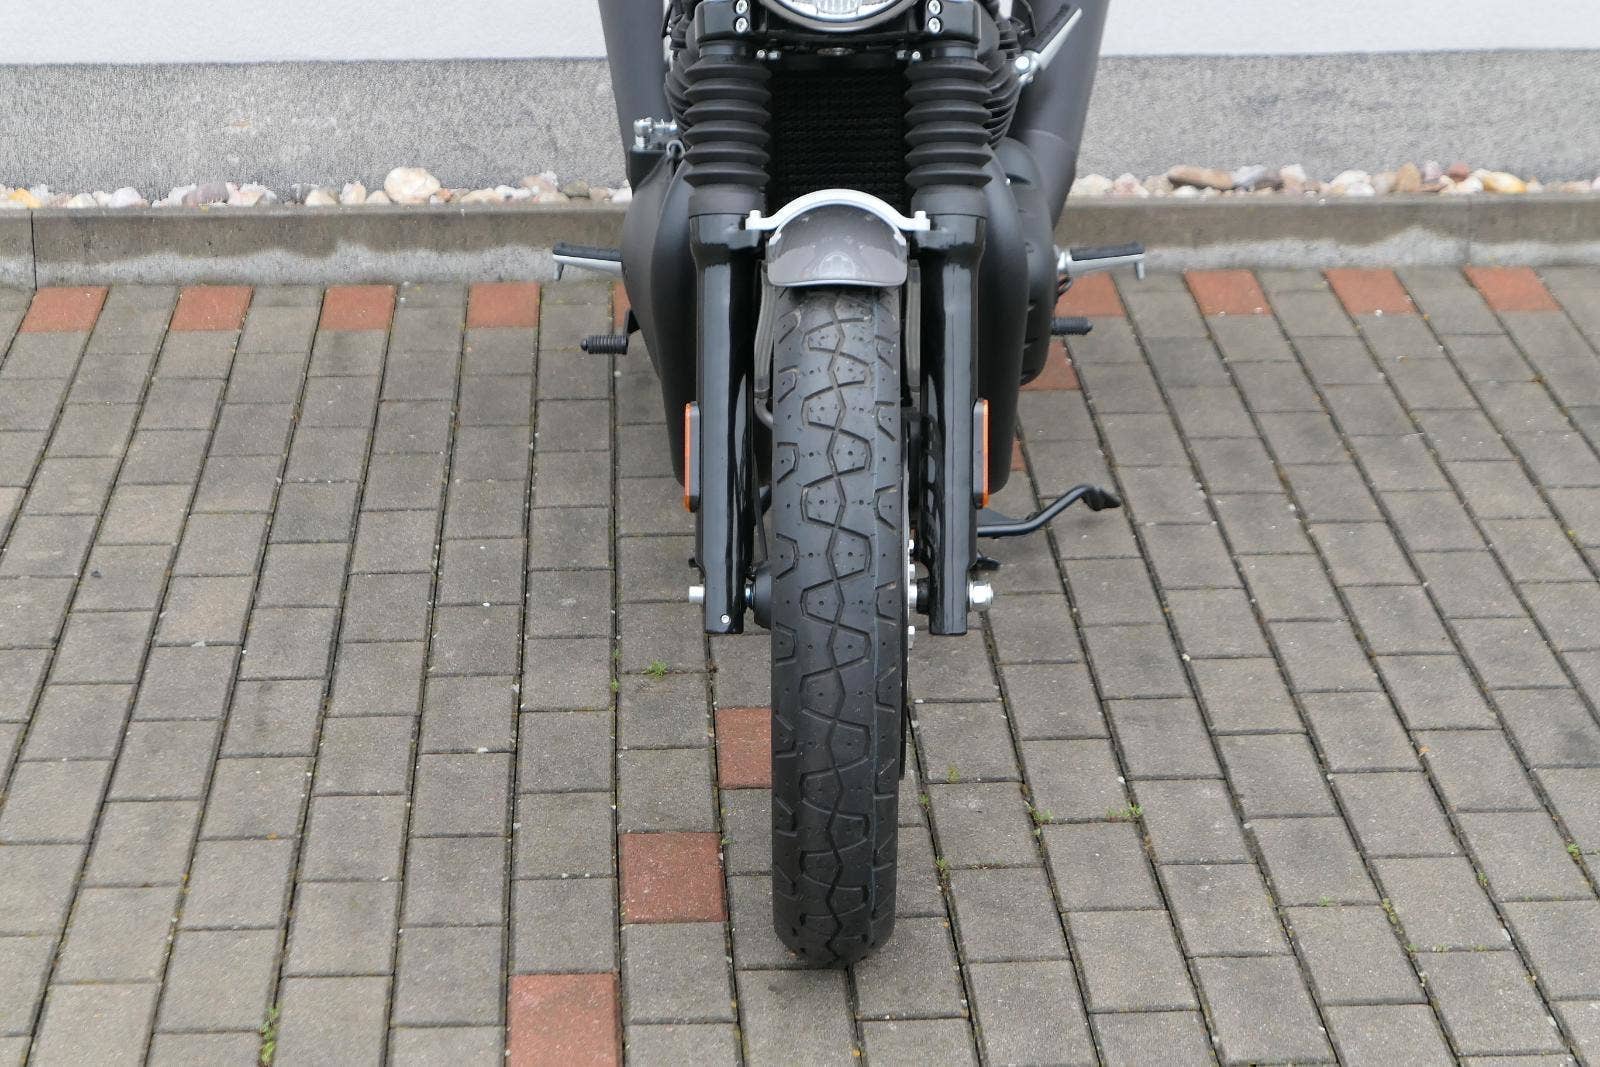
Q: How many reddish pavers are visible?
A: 14